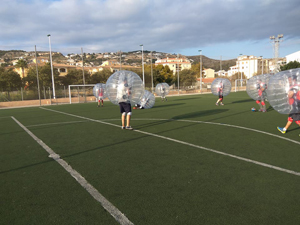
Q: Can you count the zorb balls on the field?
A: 7